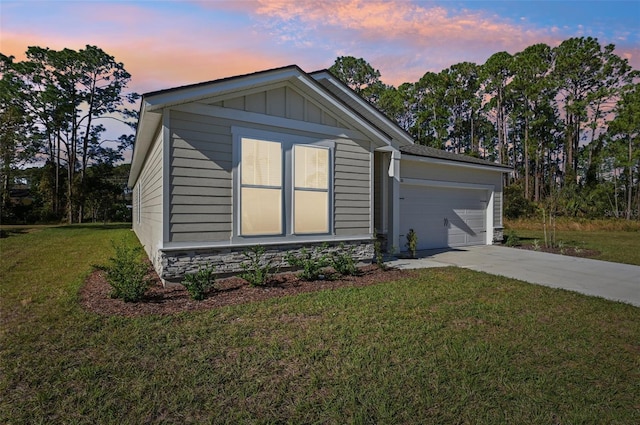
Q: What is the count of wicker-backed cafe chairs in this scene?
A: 0